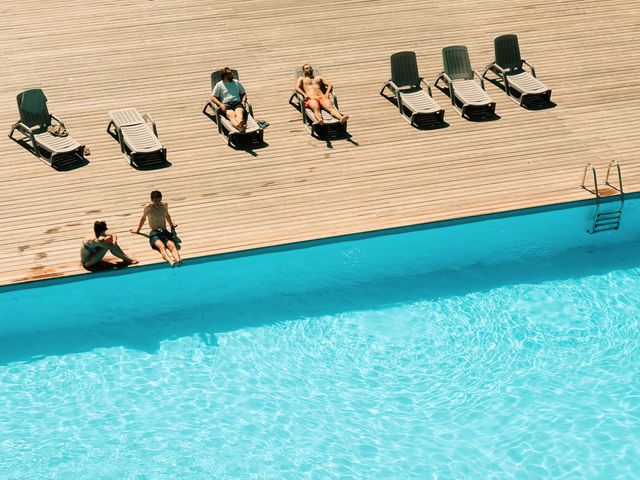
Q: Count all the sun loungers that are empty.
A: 5